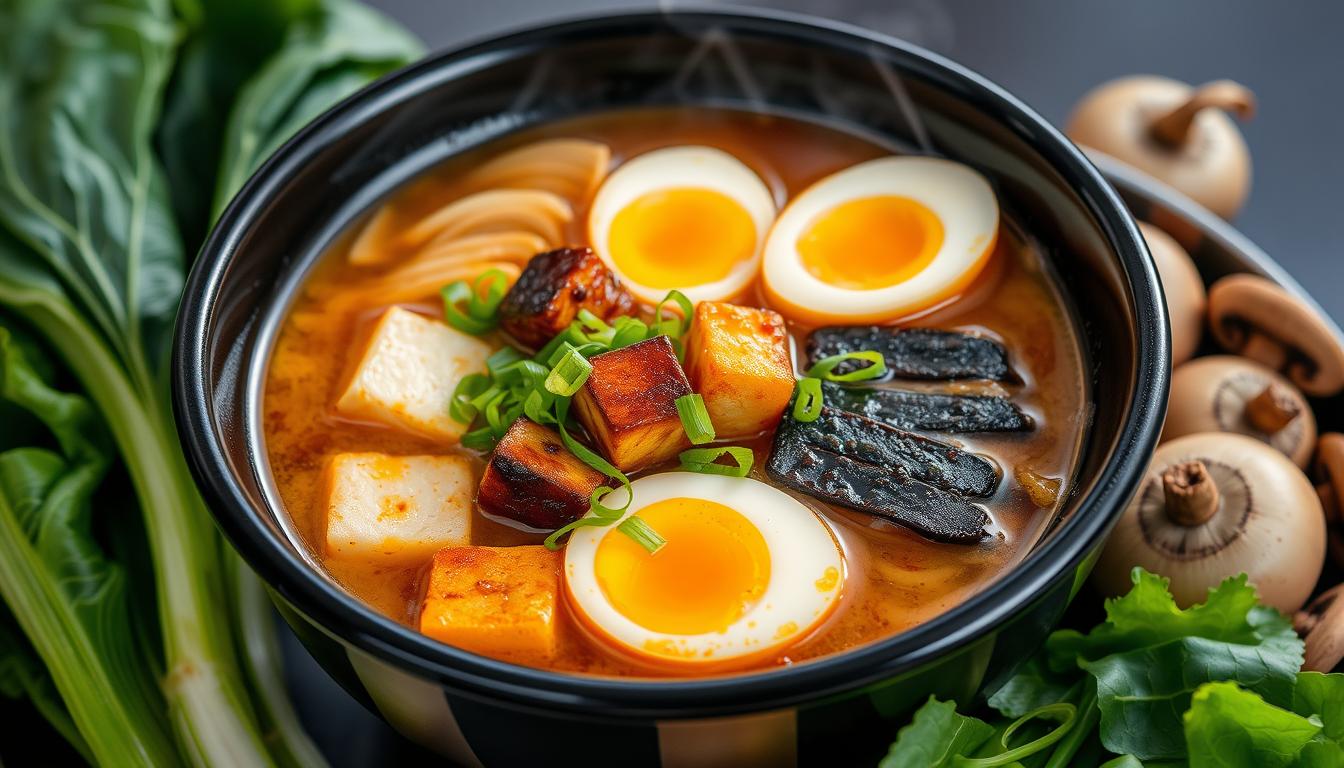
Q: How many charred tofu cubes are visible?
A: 3